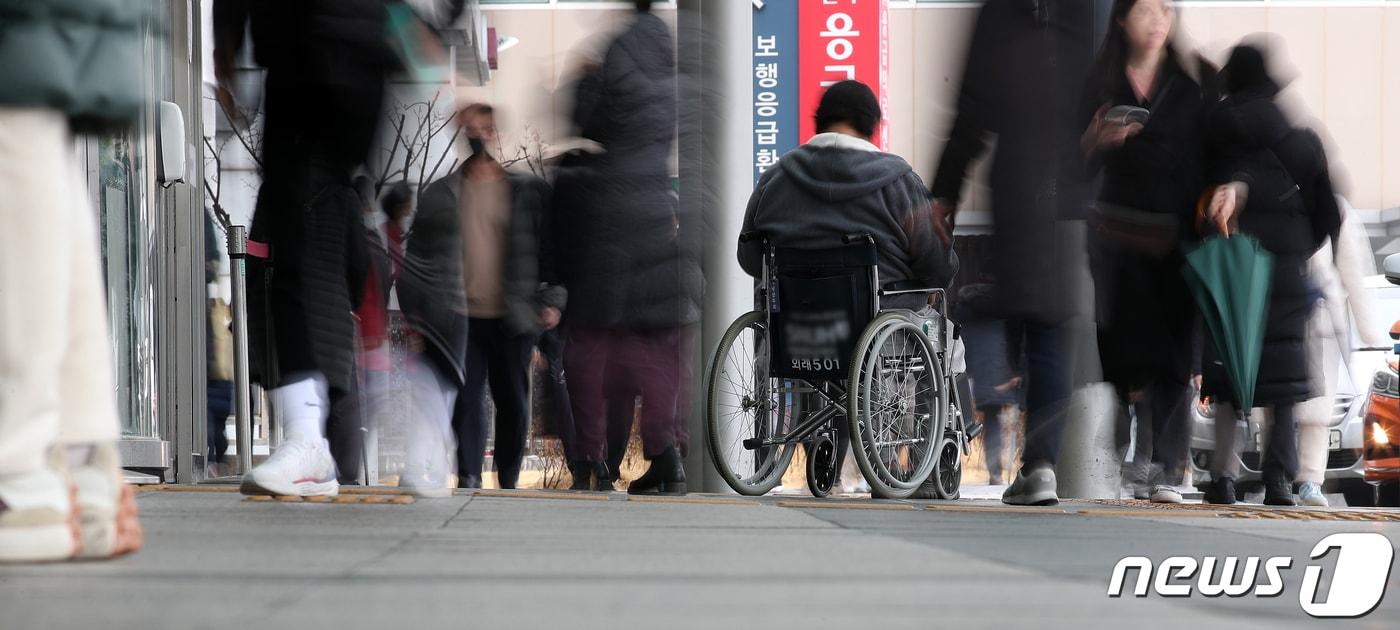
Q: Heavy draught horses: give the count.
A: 0